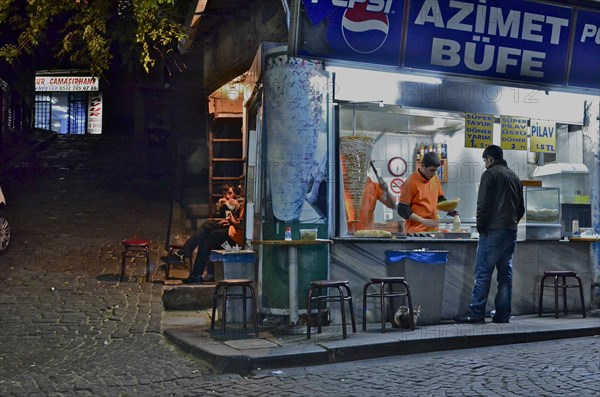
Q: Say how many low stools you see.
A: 6